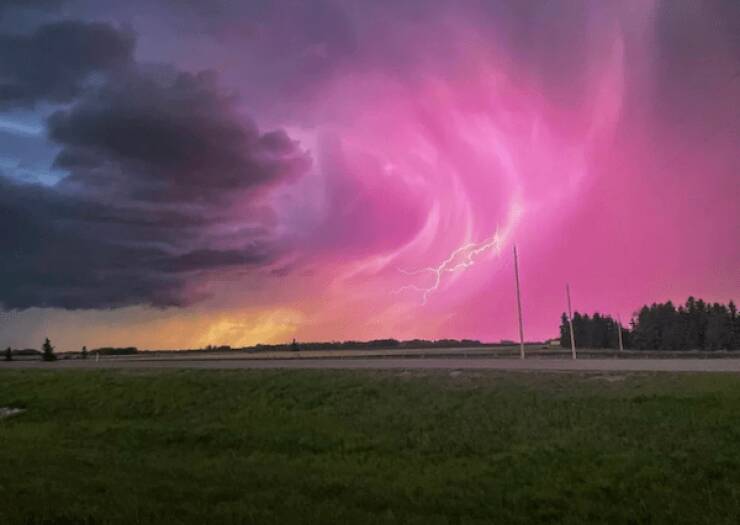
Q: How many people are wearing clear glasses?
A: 0